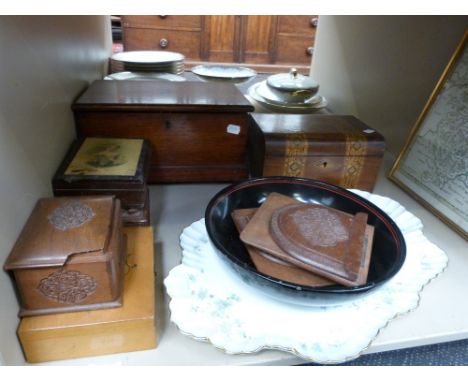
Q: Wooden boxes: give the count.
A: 5